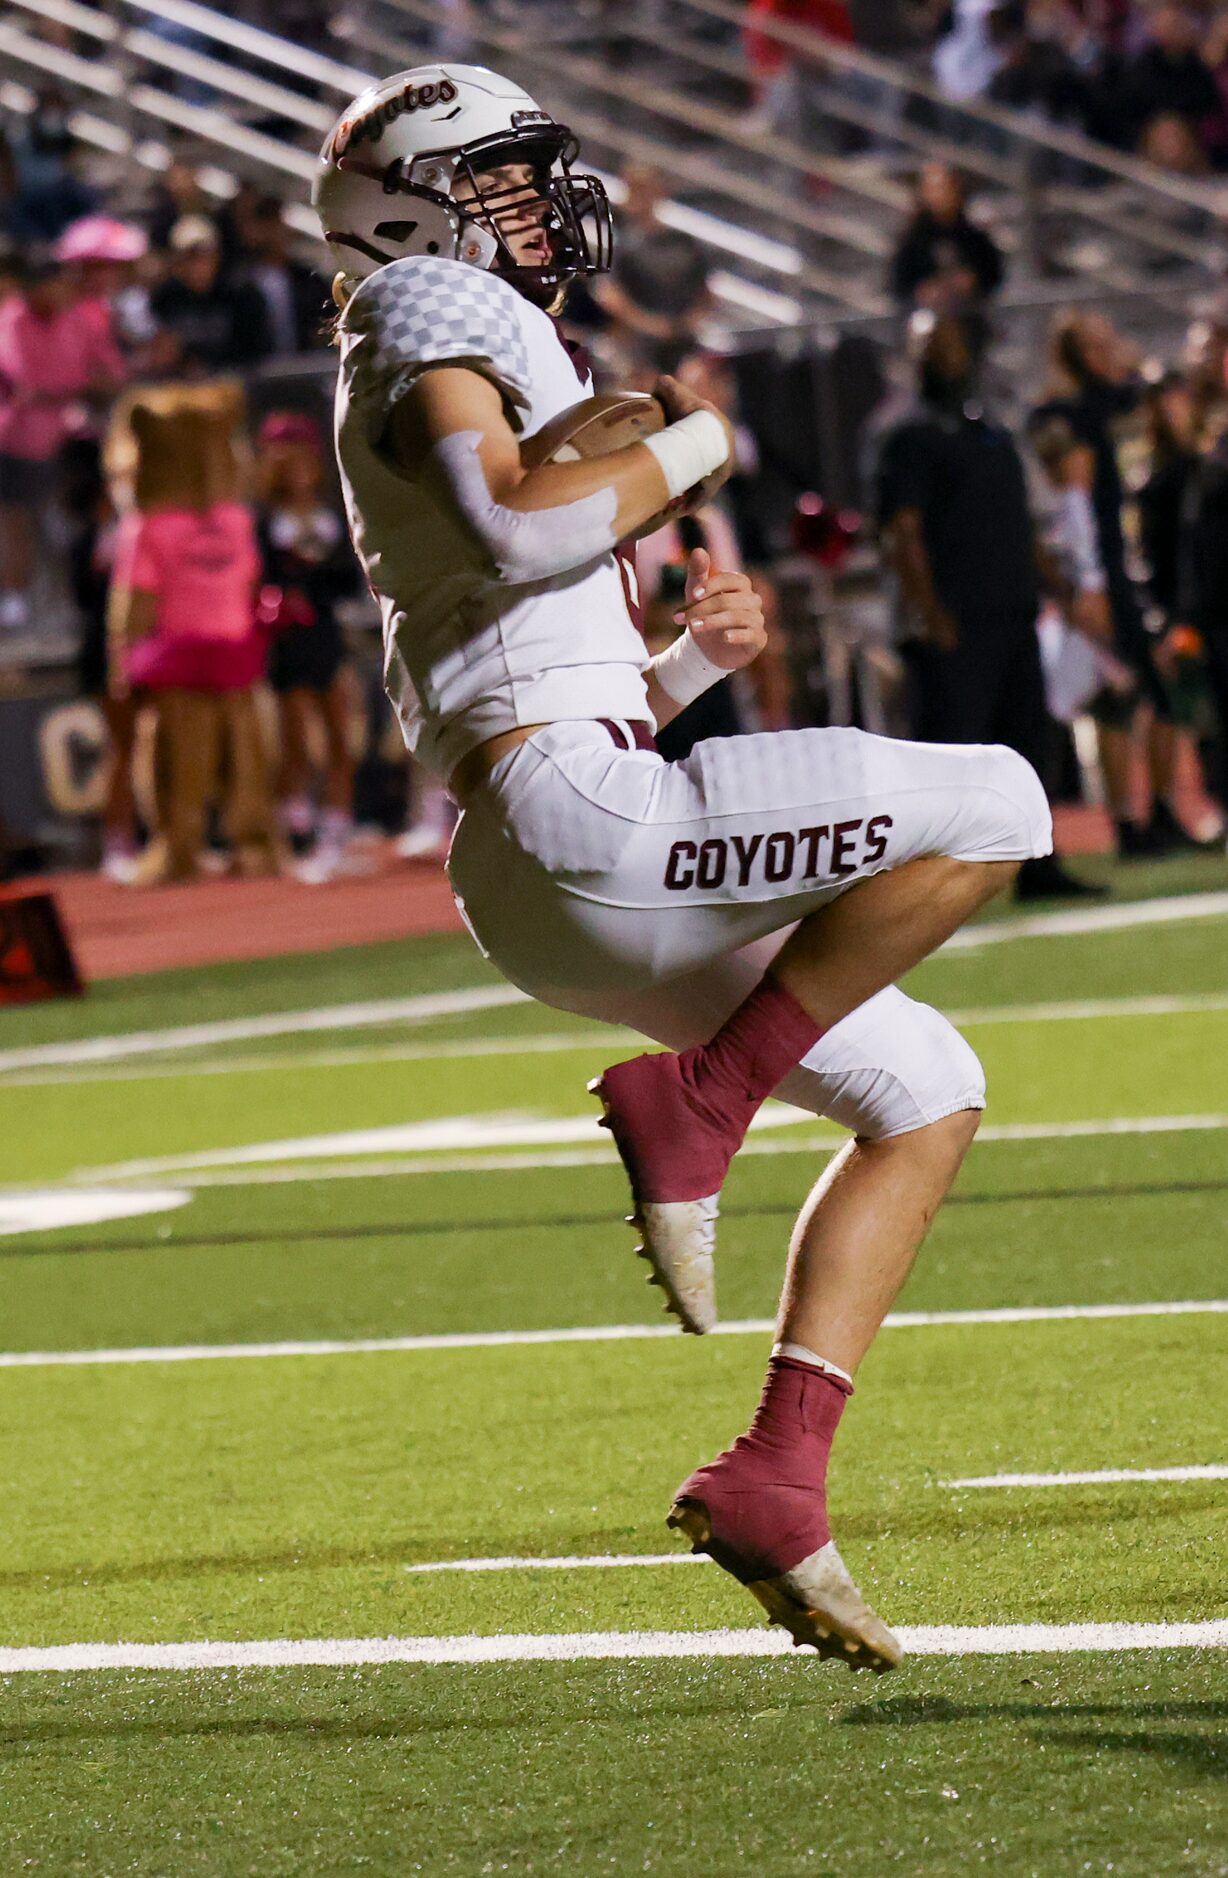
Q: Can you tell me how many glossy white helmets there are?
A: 1